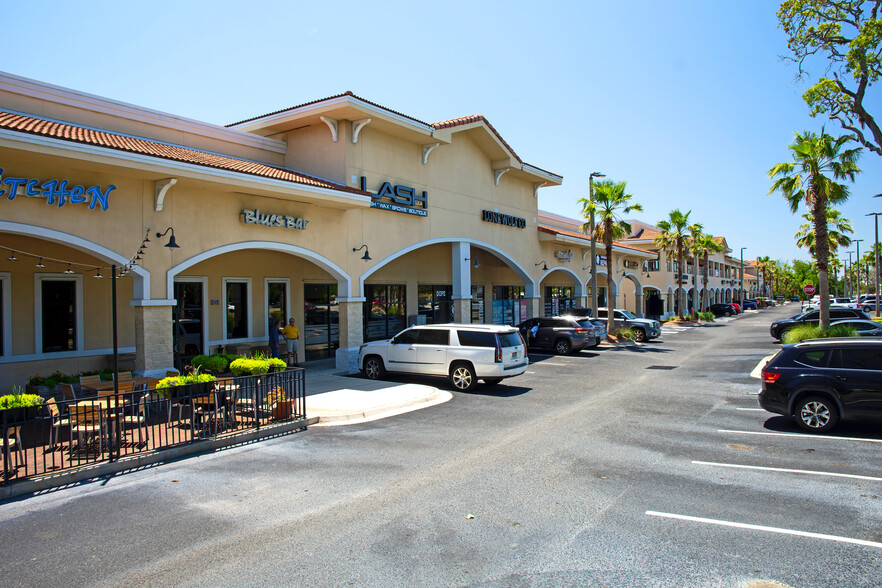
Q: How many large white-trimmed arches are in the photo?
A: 3